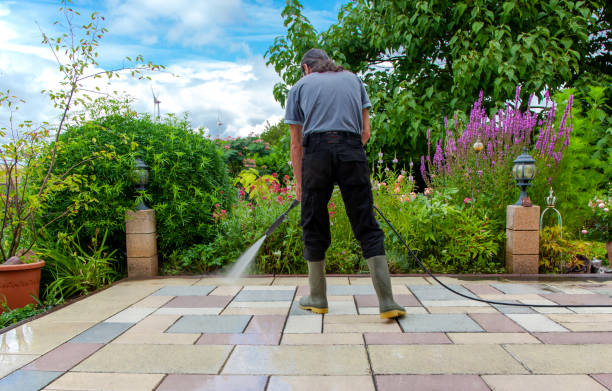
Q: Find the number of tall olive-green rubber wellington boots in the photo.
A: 2